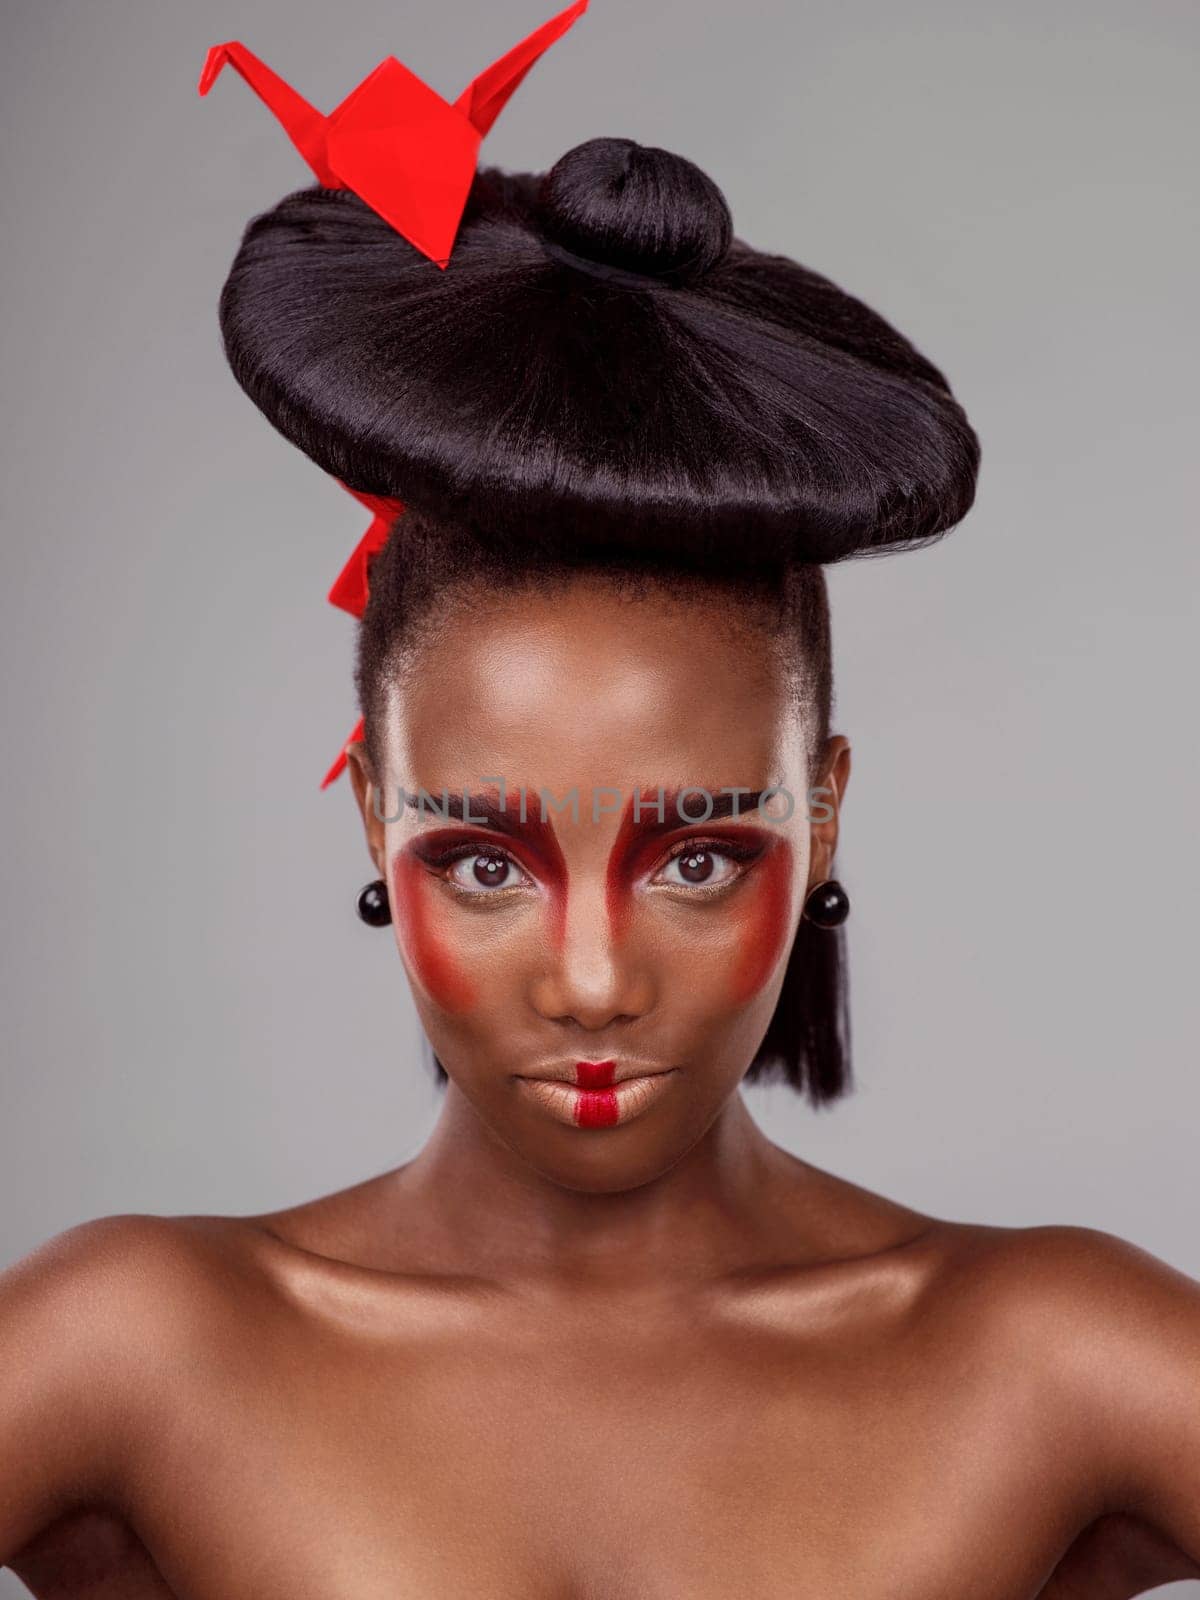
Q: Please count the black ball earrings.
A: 2